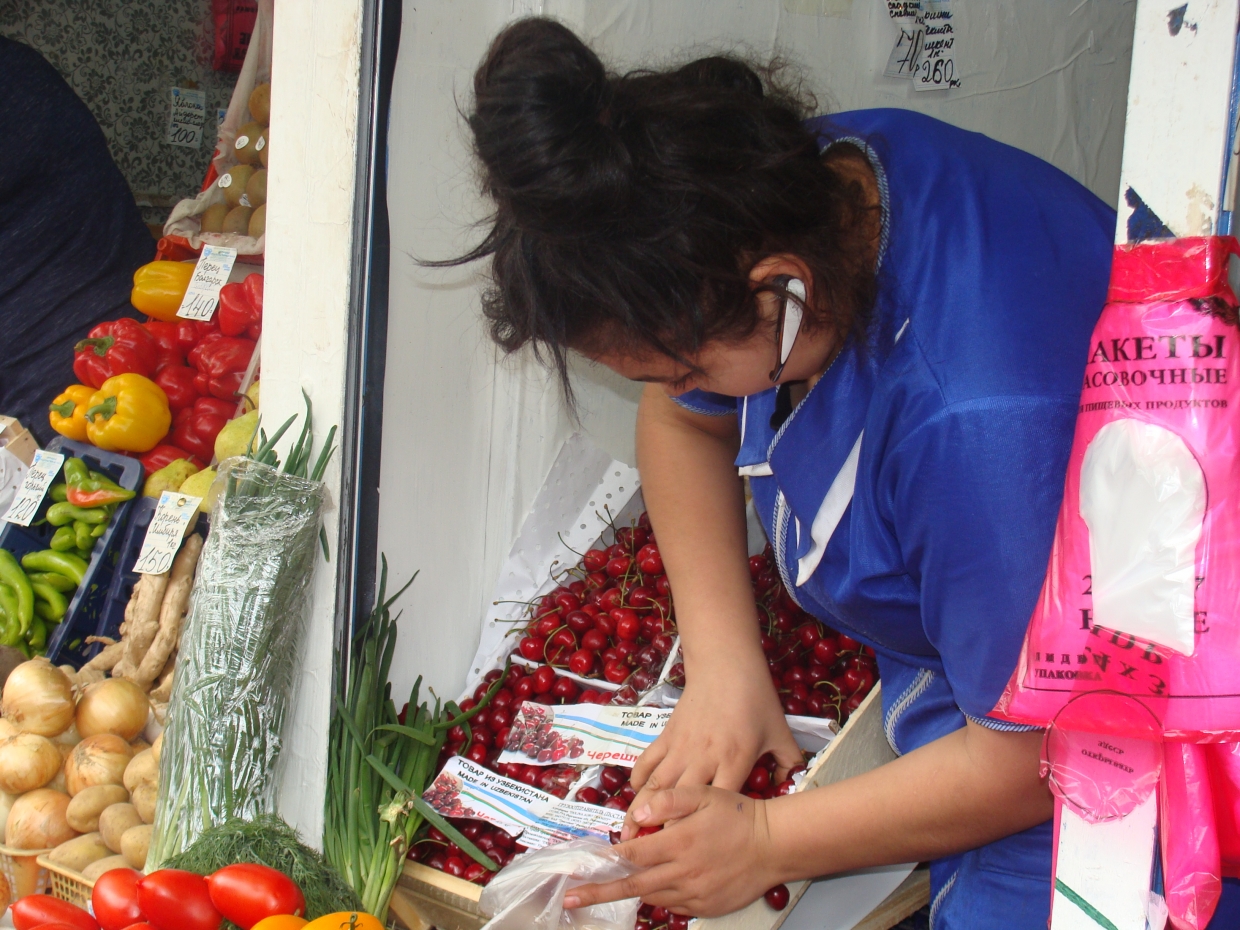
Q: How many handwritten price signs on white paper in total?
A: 6